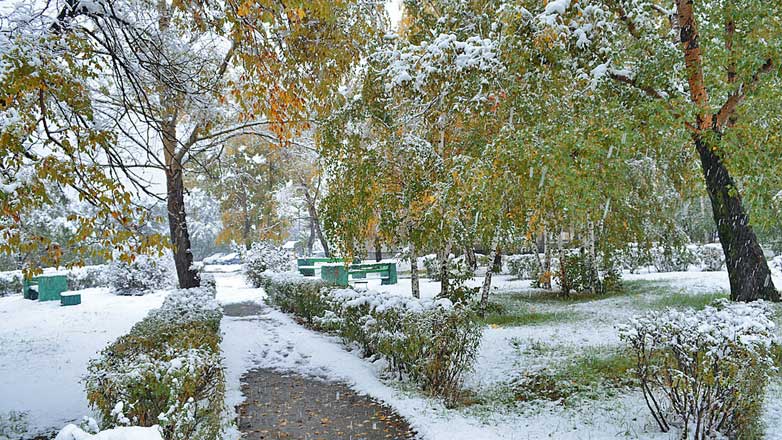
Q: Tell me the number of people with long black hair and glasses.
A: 0